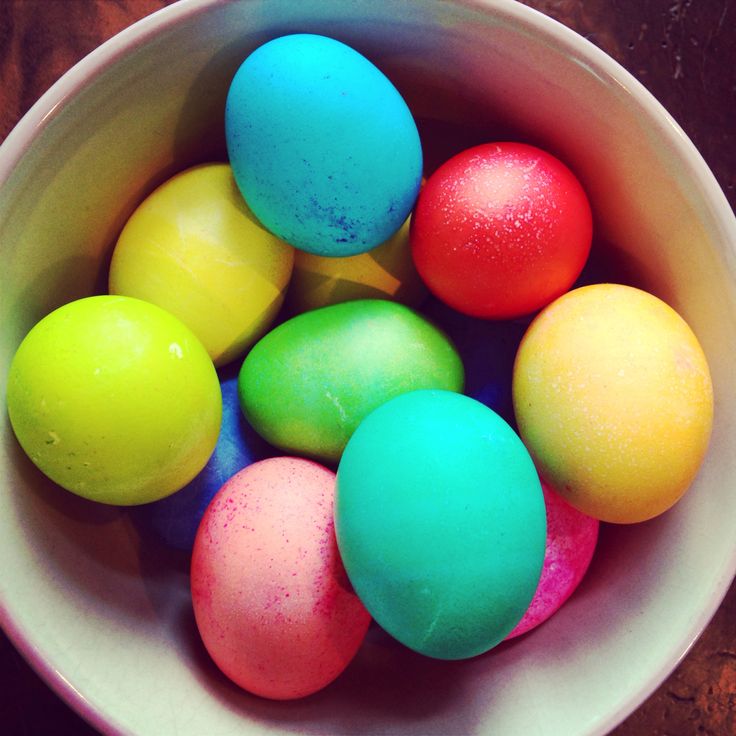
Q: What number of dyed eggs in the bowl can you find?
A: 12